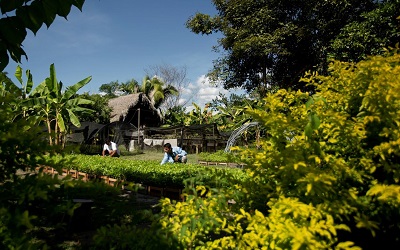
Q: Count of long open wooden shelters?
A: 1